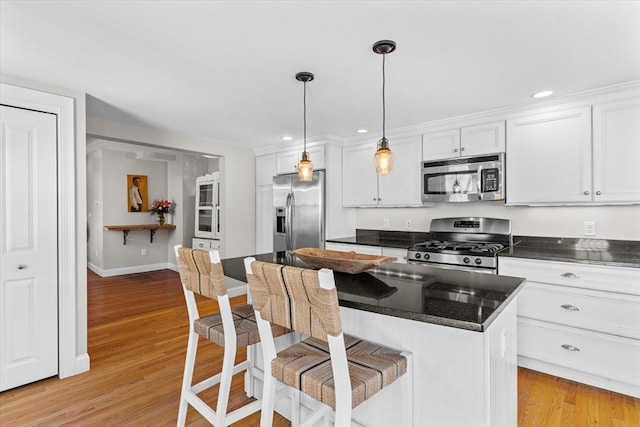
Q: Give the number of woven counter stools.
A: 2